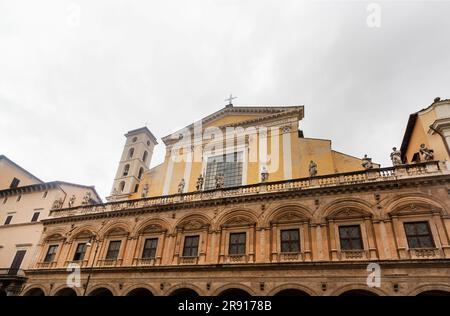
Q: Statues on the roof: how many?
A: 12